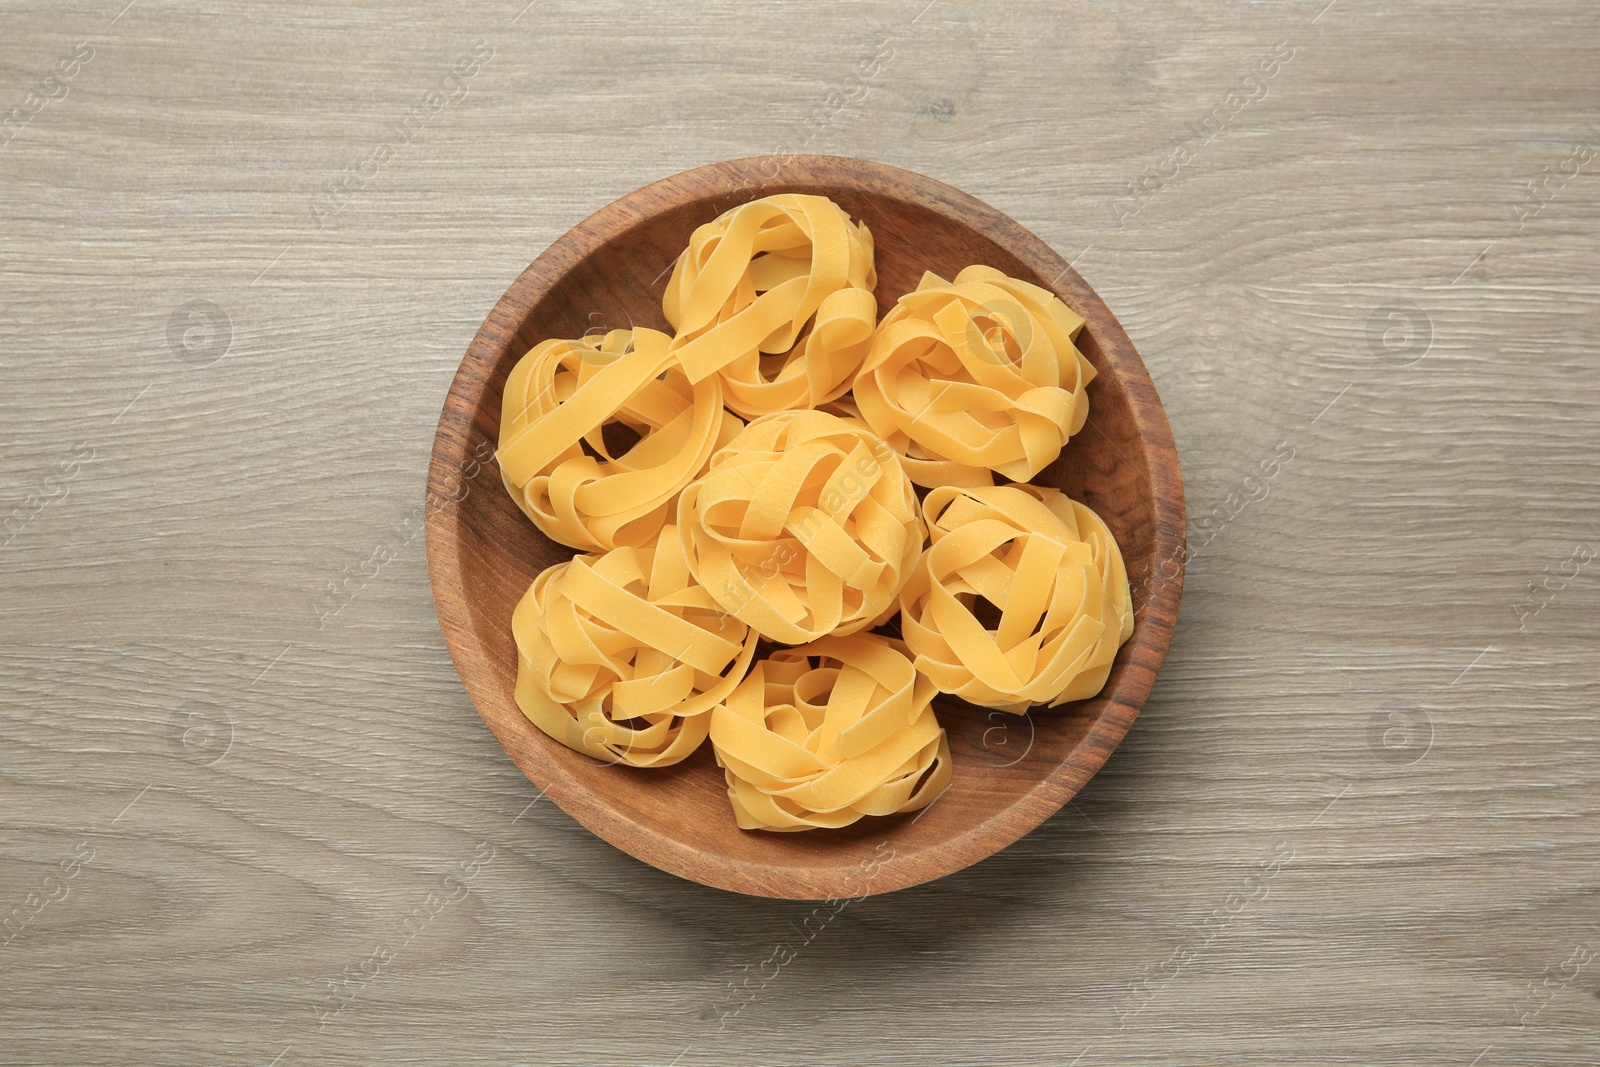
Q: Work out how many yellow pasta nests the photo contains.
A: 7